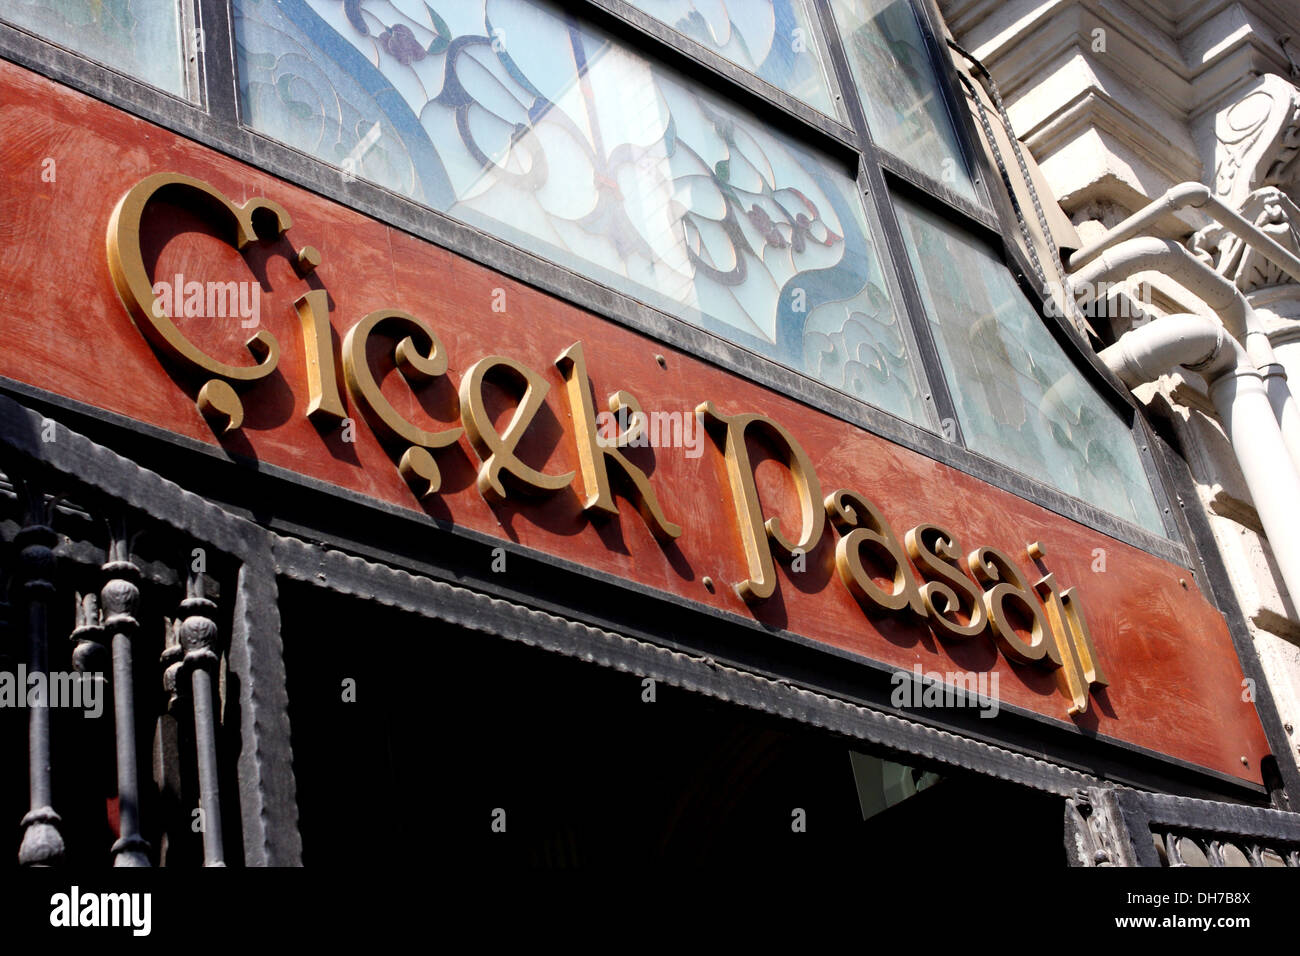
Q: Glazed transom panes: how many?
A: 5